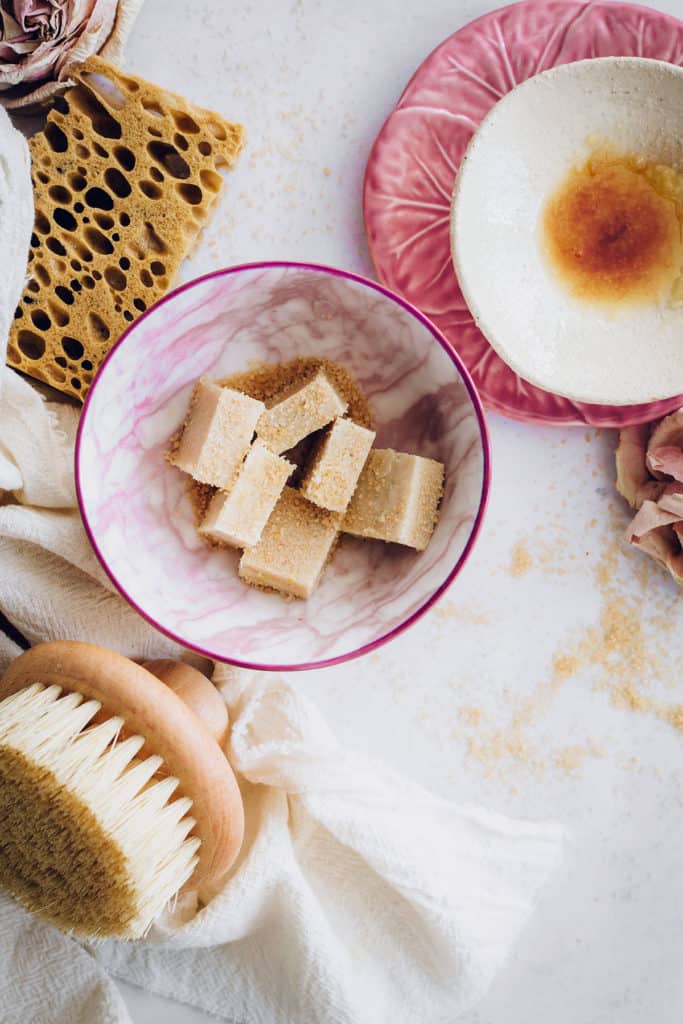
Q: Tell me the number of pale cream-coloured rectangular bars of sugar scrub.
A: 6